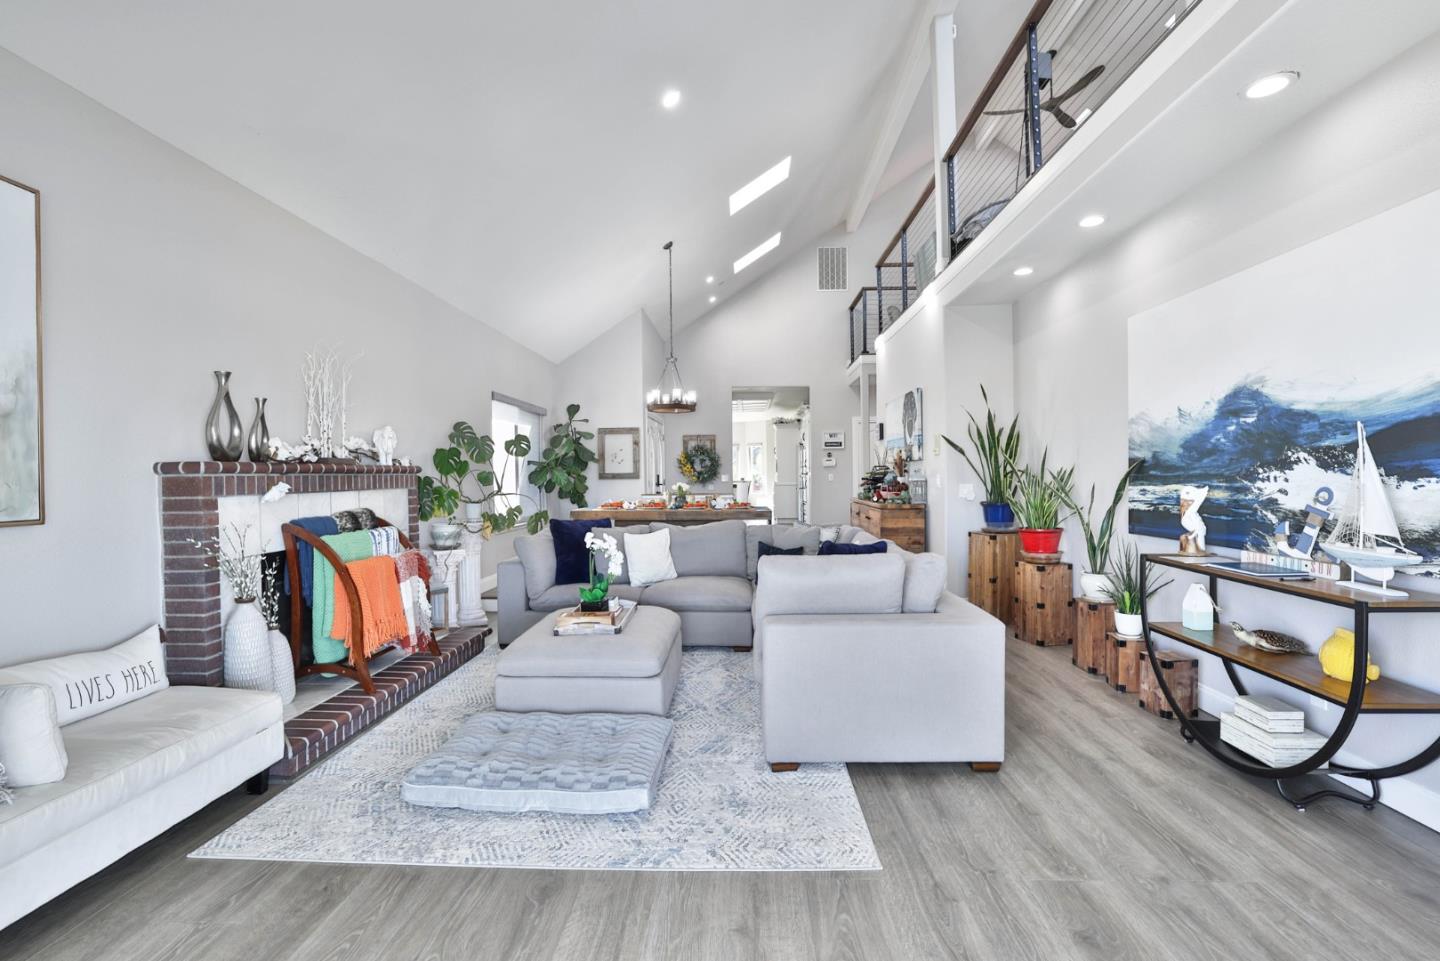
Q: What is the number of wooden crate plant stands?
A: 5